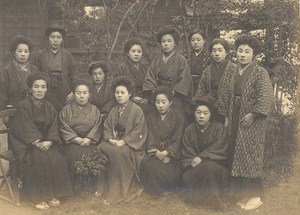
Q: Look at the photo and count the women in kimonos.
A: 13